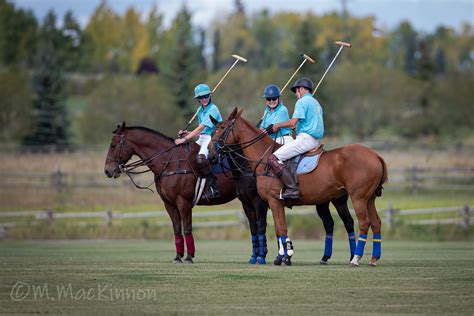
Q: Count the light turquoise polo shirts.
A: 3